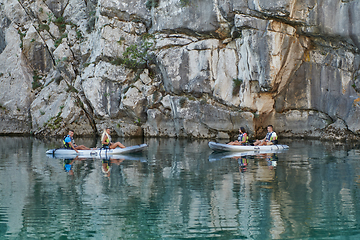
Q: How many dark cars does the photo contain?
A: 0